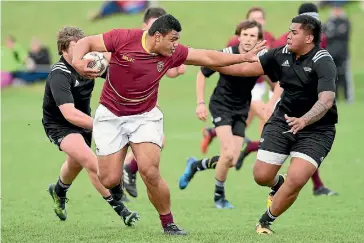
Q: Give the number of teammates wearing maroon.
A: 4